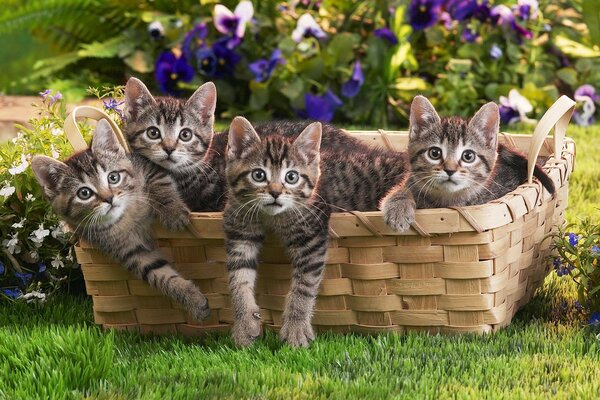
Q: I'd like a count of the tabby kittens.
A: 4